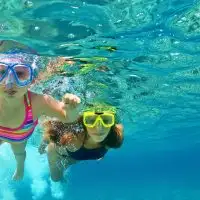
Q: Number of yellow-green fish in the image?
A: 0